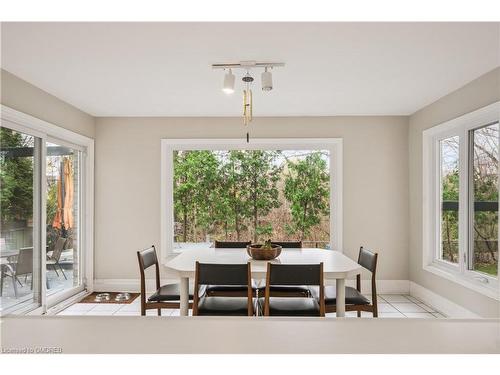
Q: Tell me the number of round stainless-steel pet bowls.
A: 2